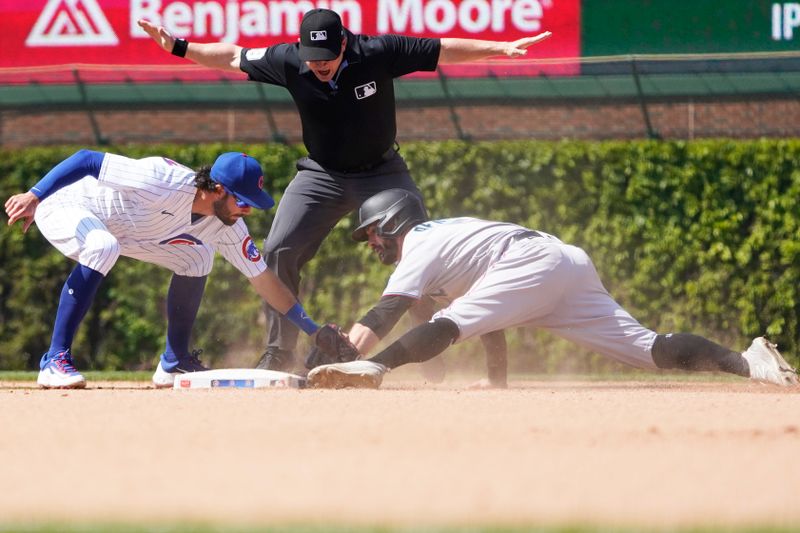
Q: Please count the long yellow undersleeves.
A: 0